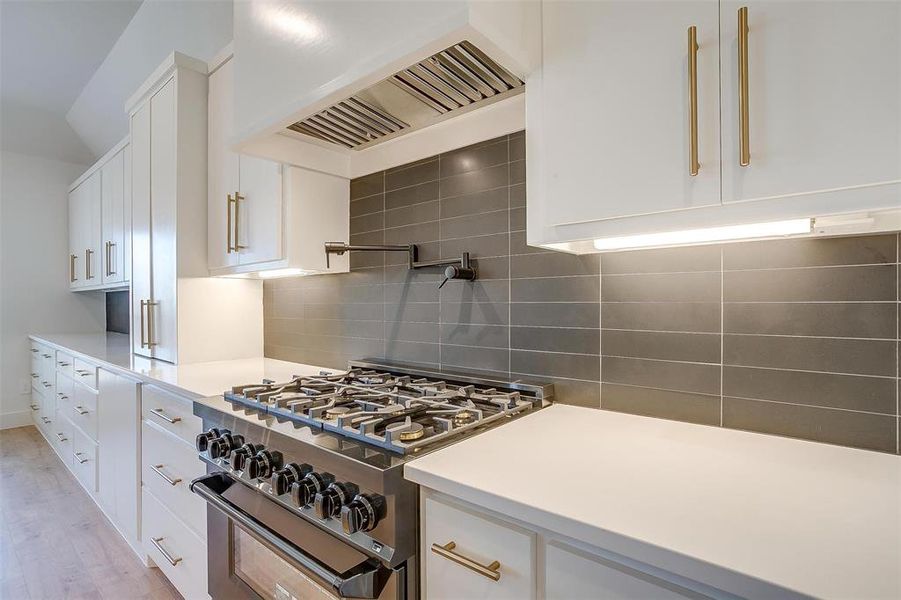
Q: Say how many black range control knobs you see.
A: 8